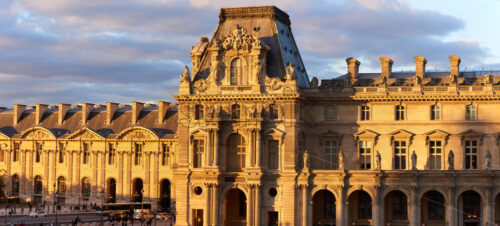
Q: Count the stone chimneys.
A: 11